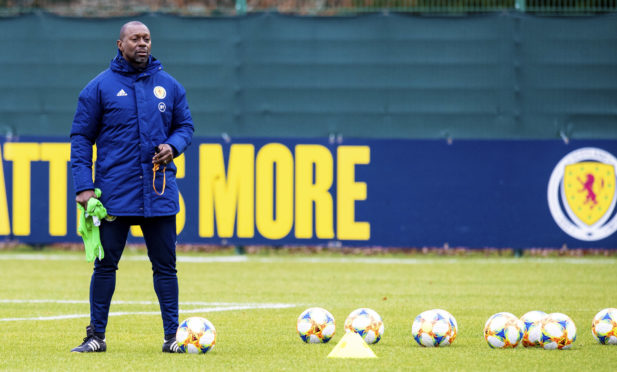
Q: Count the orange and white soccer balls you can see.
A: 8